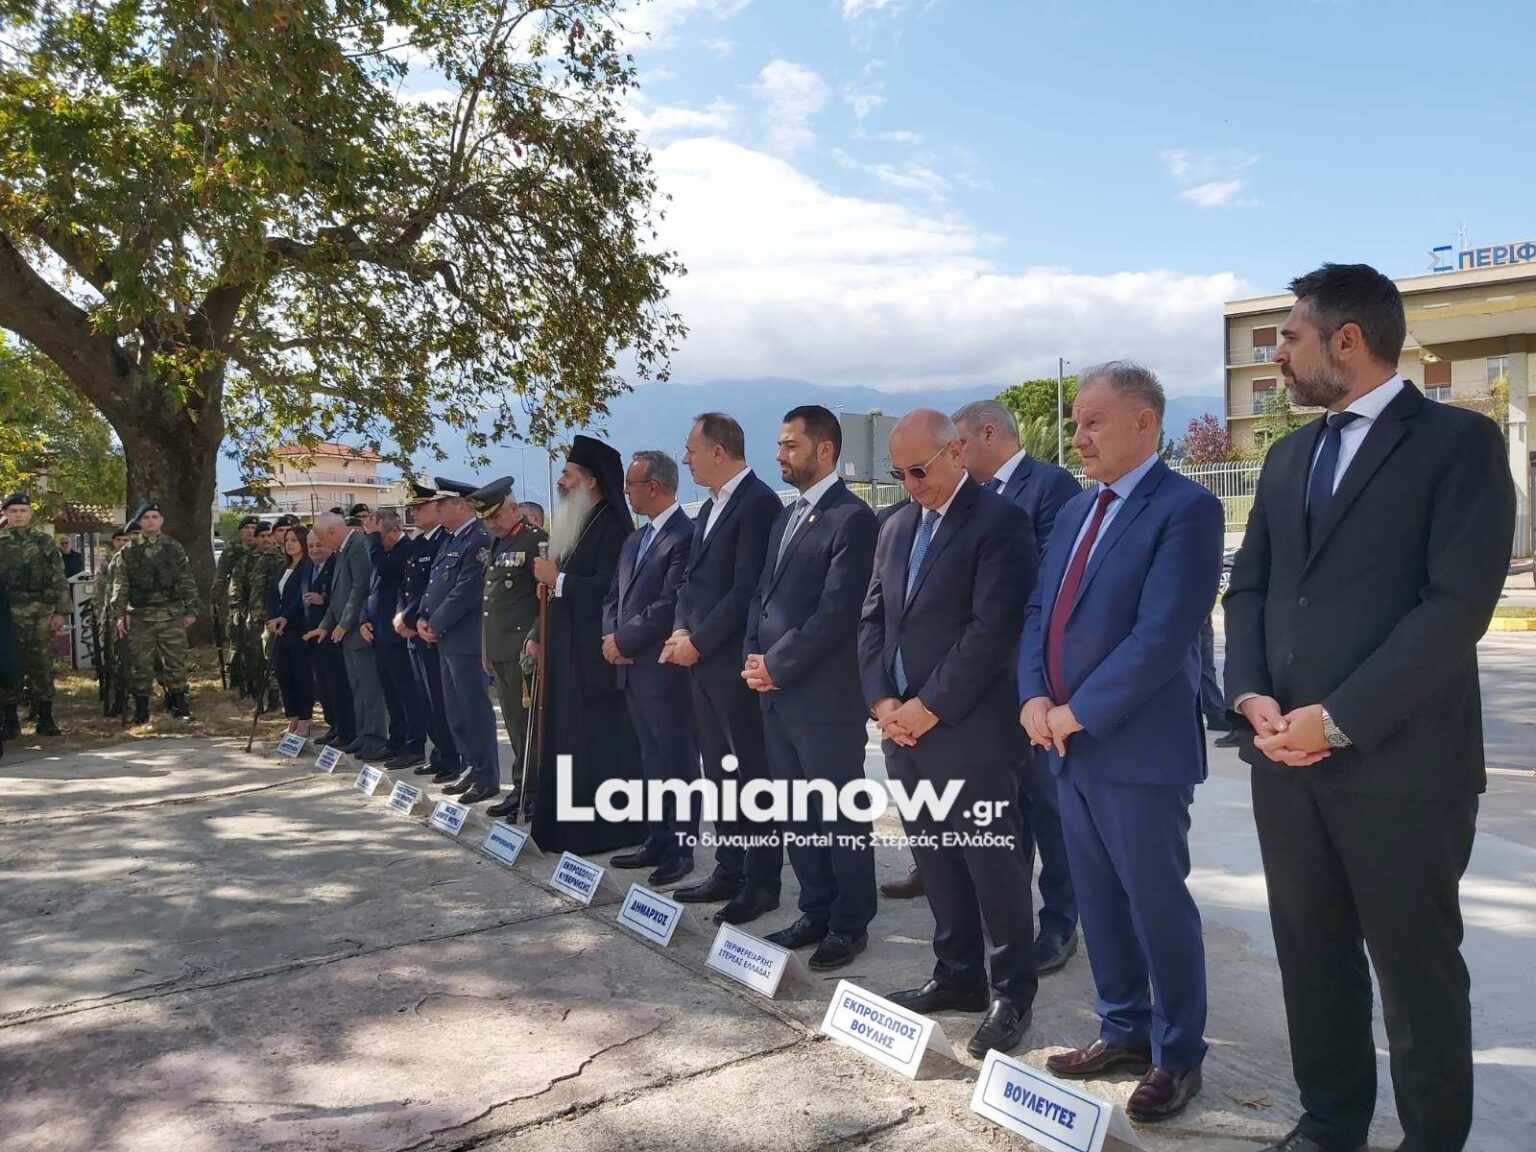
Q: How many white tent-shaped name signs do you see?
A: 11